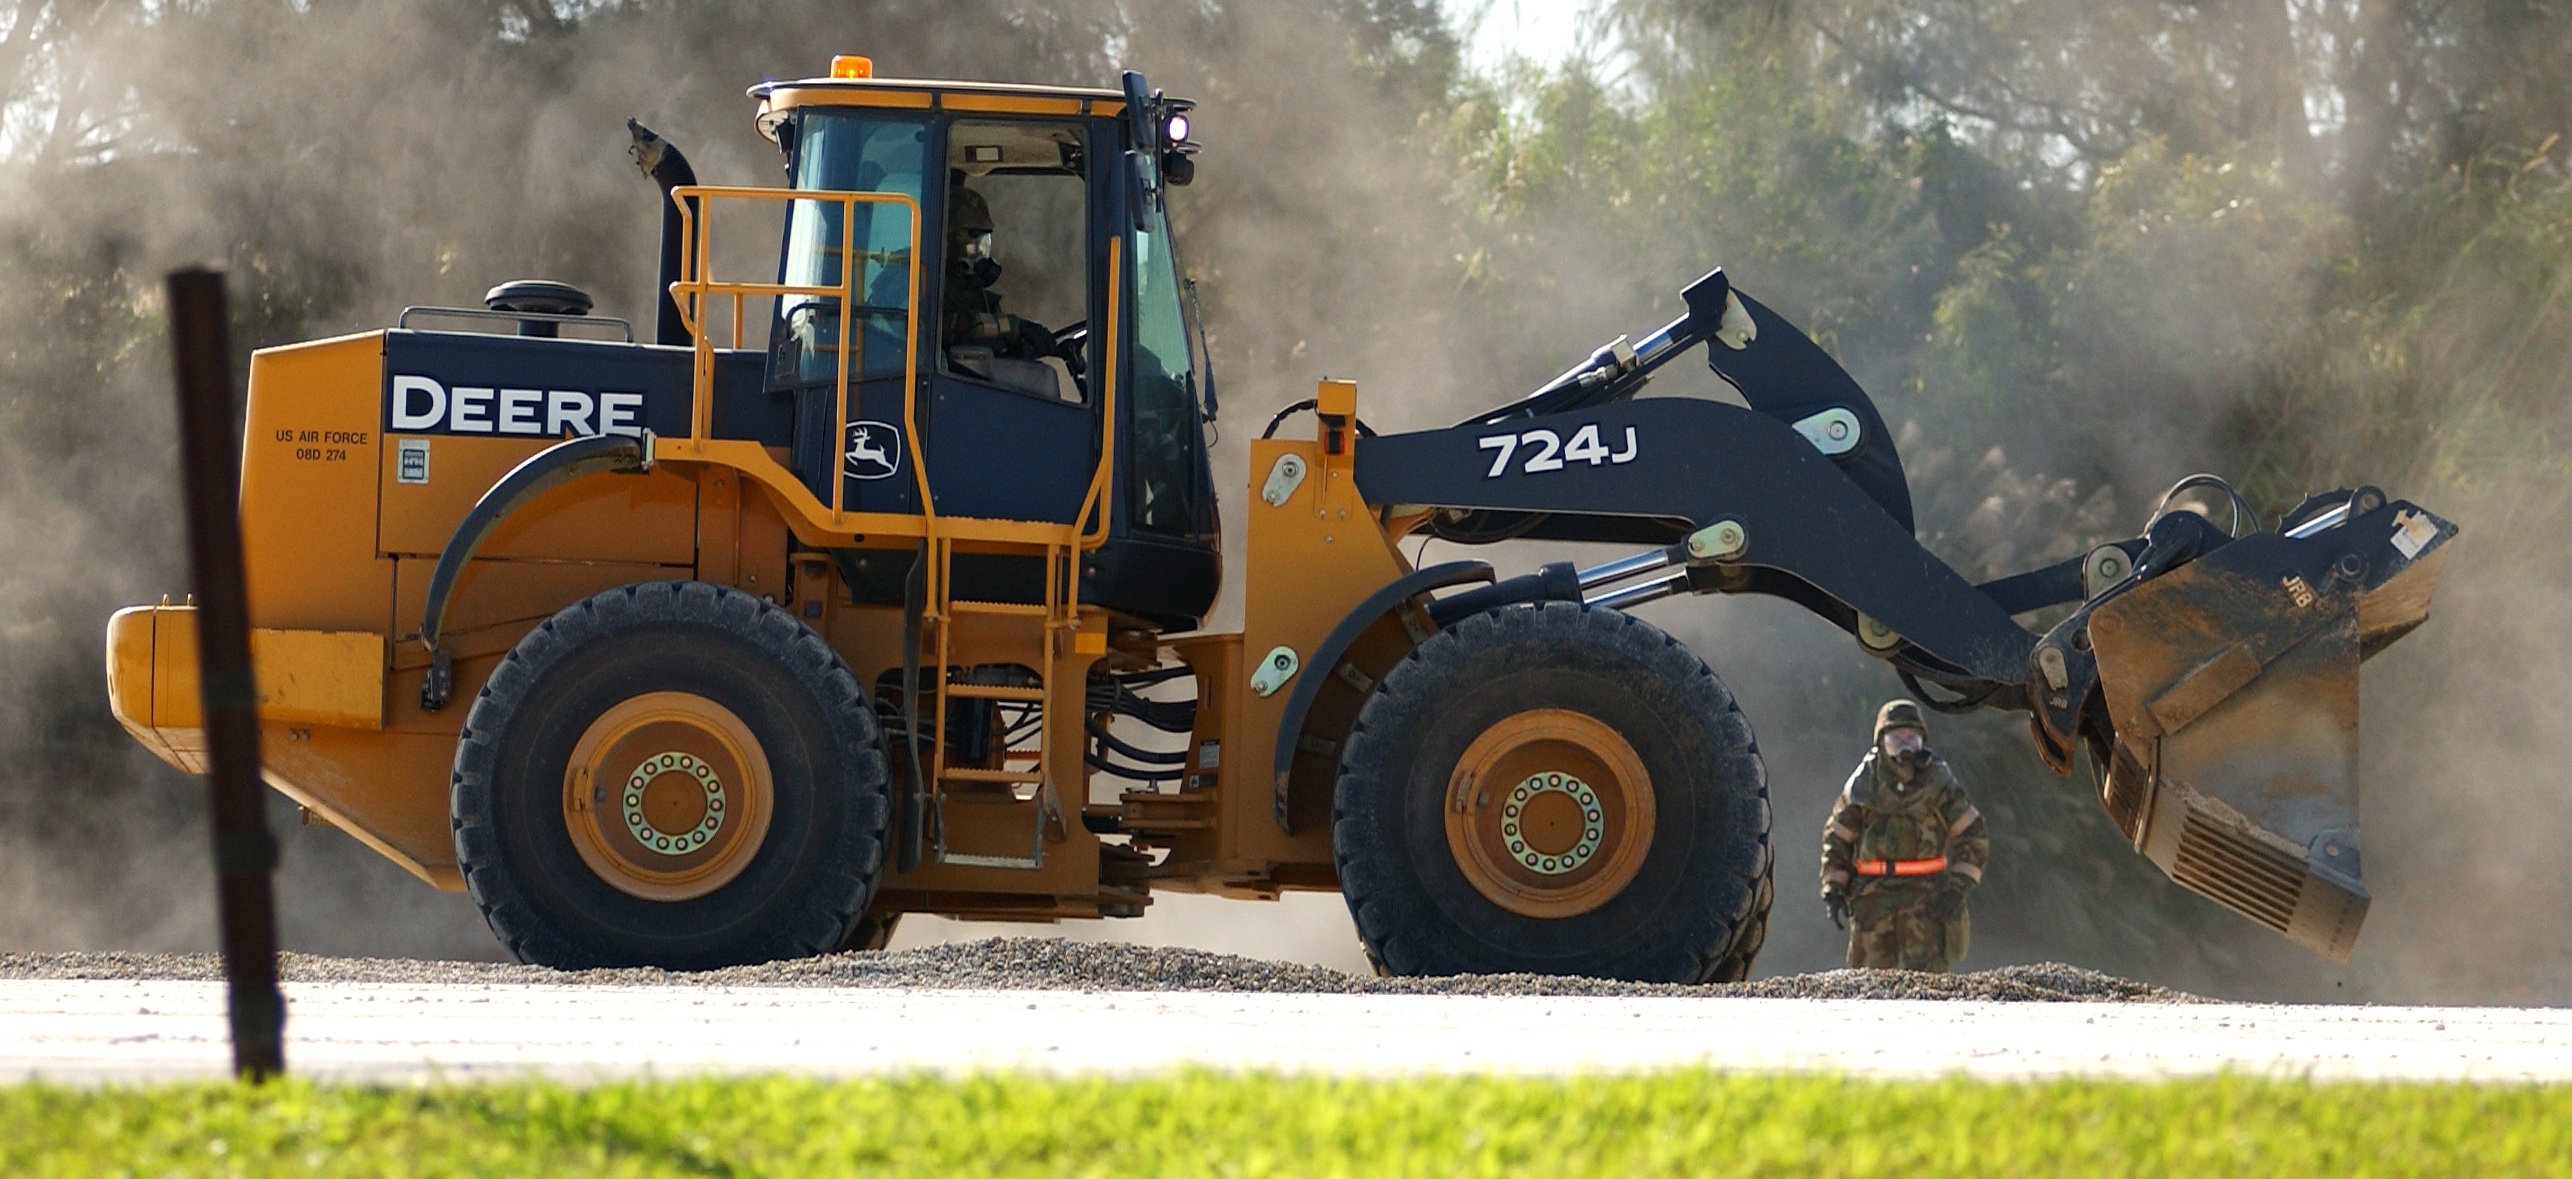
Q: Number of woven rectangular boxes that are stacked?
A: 0